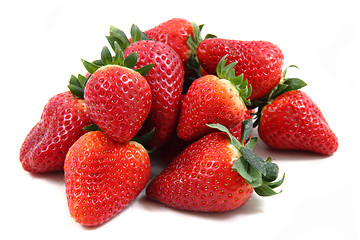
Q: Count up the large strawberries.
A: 9